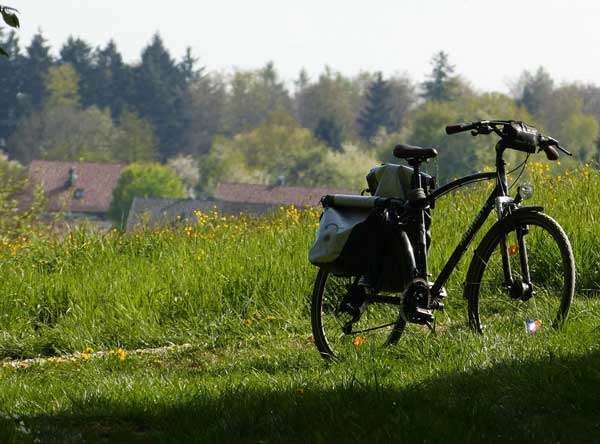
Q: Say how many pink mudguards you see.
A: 0